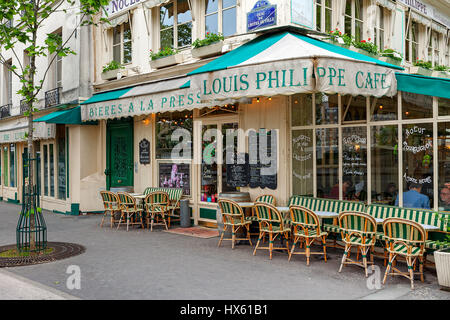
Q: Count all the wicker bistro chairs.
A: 9